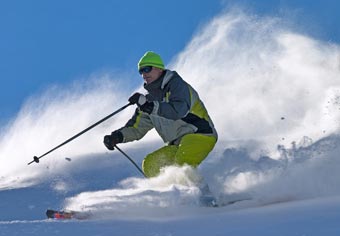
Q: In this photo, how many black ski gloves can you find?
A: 2